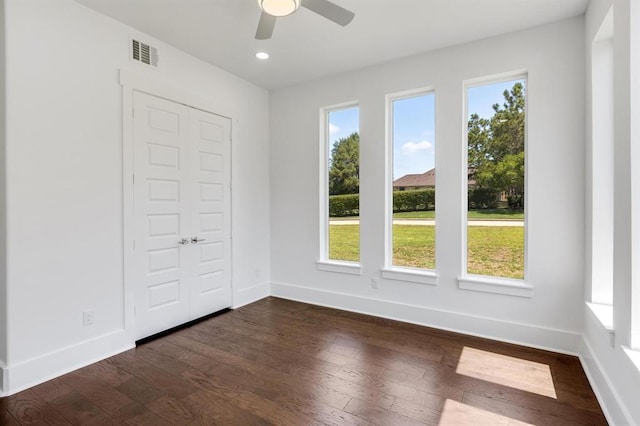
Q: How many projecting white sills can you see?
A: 5